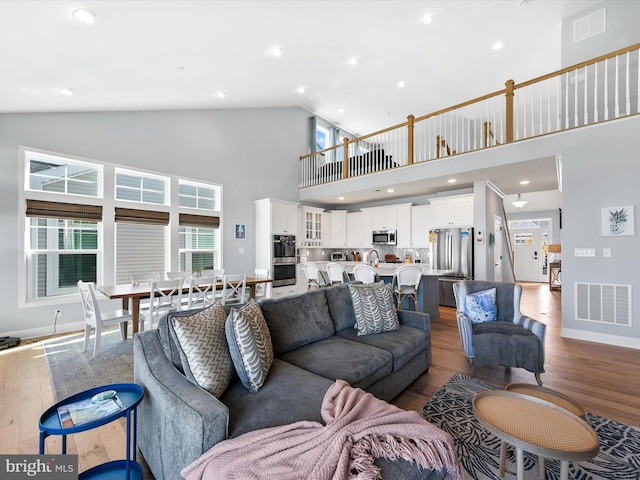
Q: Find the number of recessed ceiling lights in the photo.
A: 14